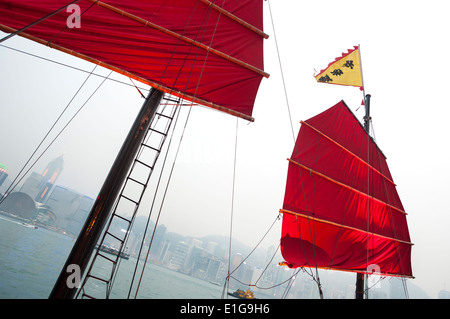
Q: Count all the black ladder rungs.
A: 12